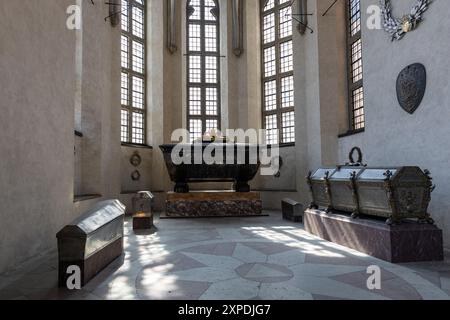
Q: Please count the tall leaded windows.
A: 4